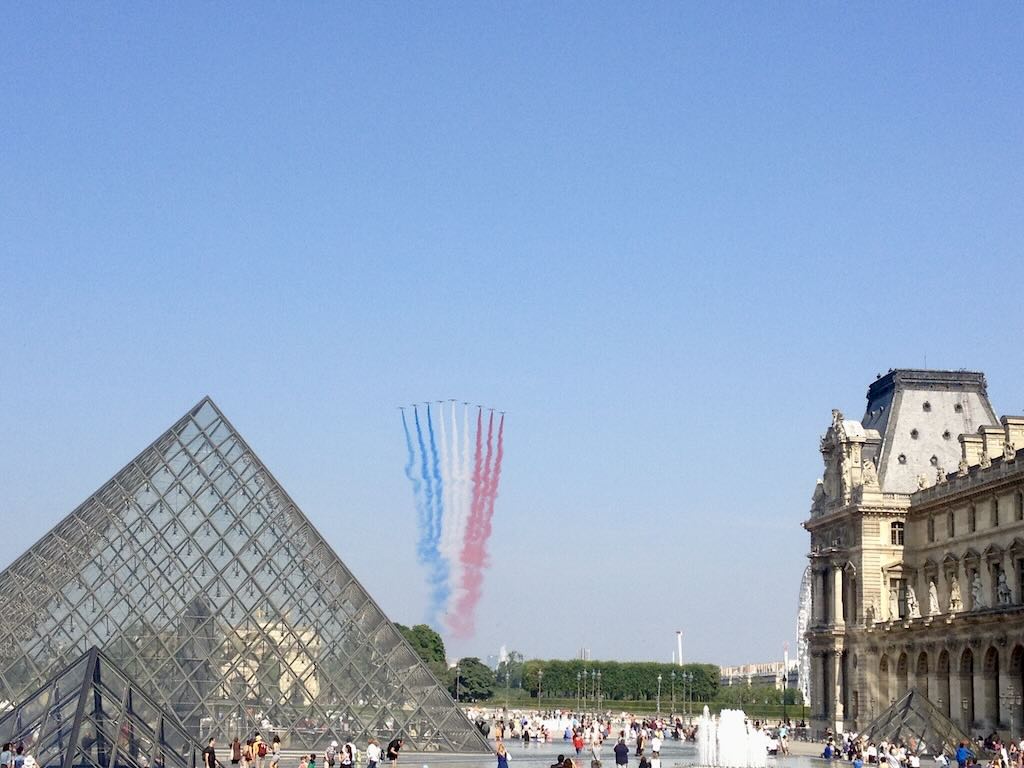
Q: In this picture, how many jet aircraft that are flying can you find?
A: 9